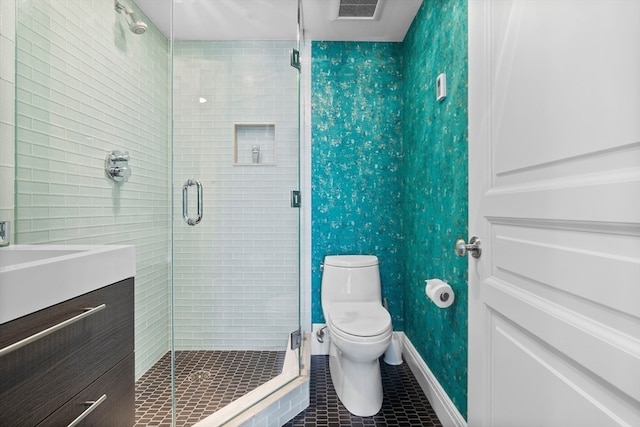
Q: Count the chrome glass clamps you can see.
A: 3